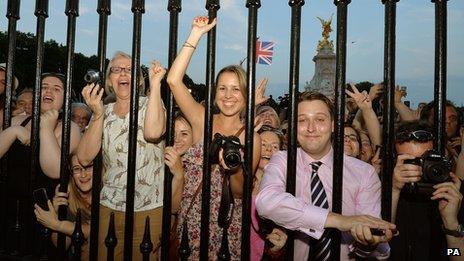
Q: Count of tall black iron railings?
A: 12